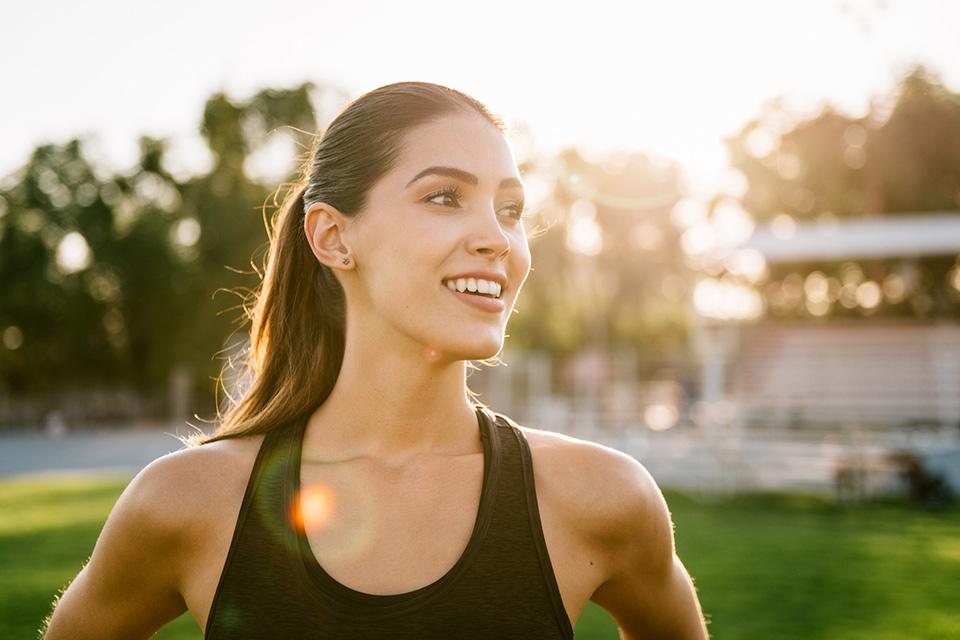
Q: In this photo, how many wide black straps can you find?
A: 2